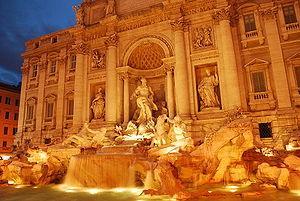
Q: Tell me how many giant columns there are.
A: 4